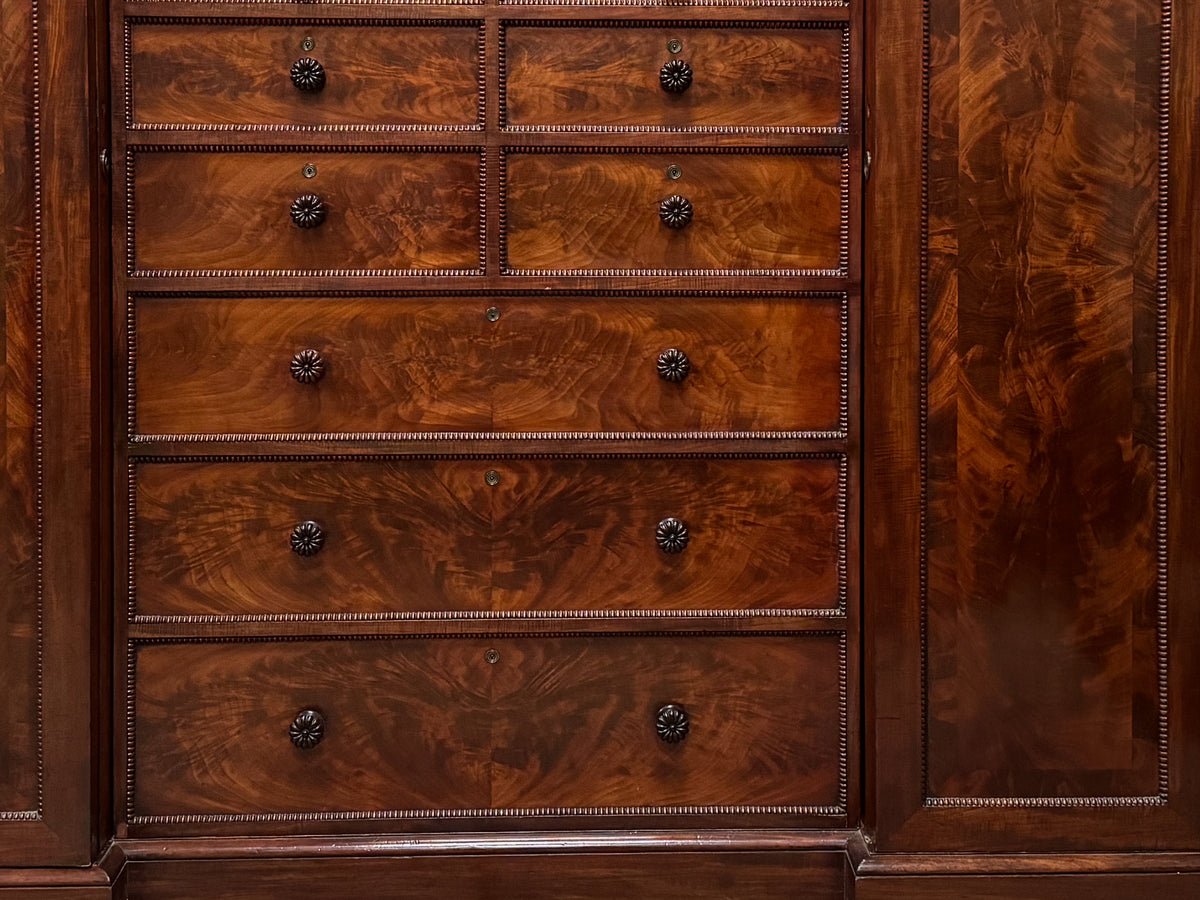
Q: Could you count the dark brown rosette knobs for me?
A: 10